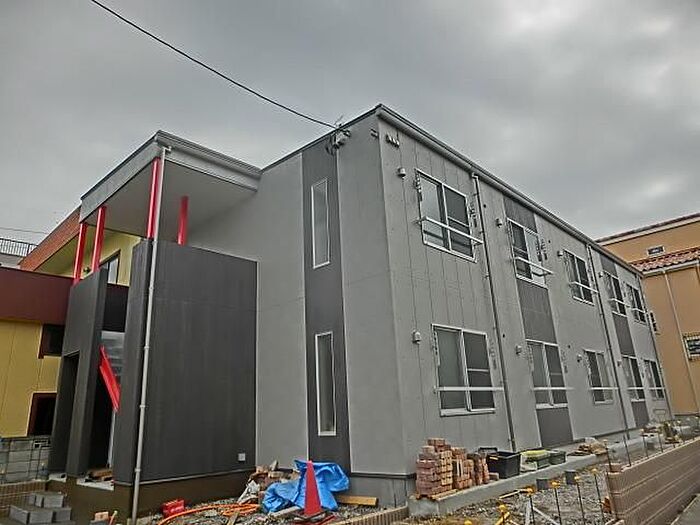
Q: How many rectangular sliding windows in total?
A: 10